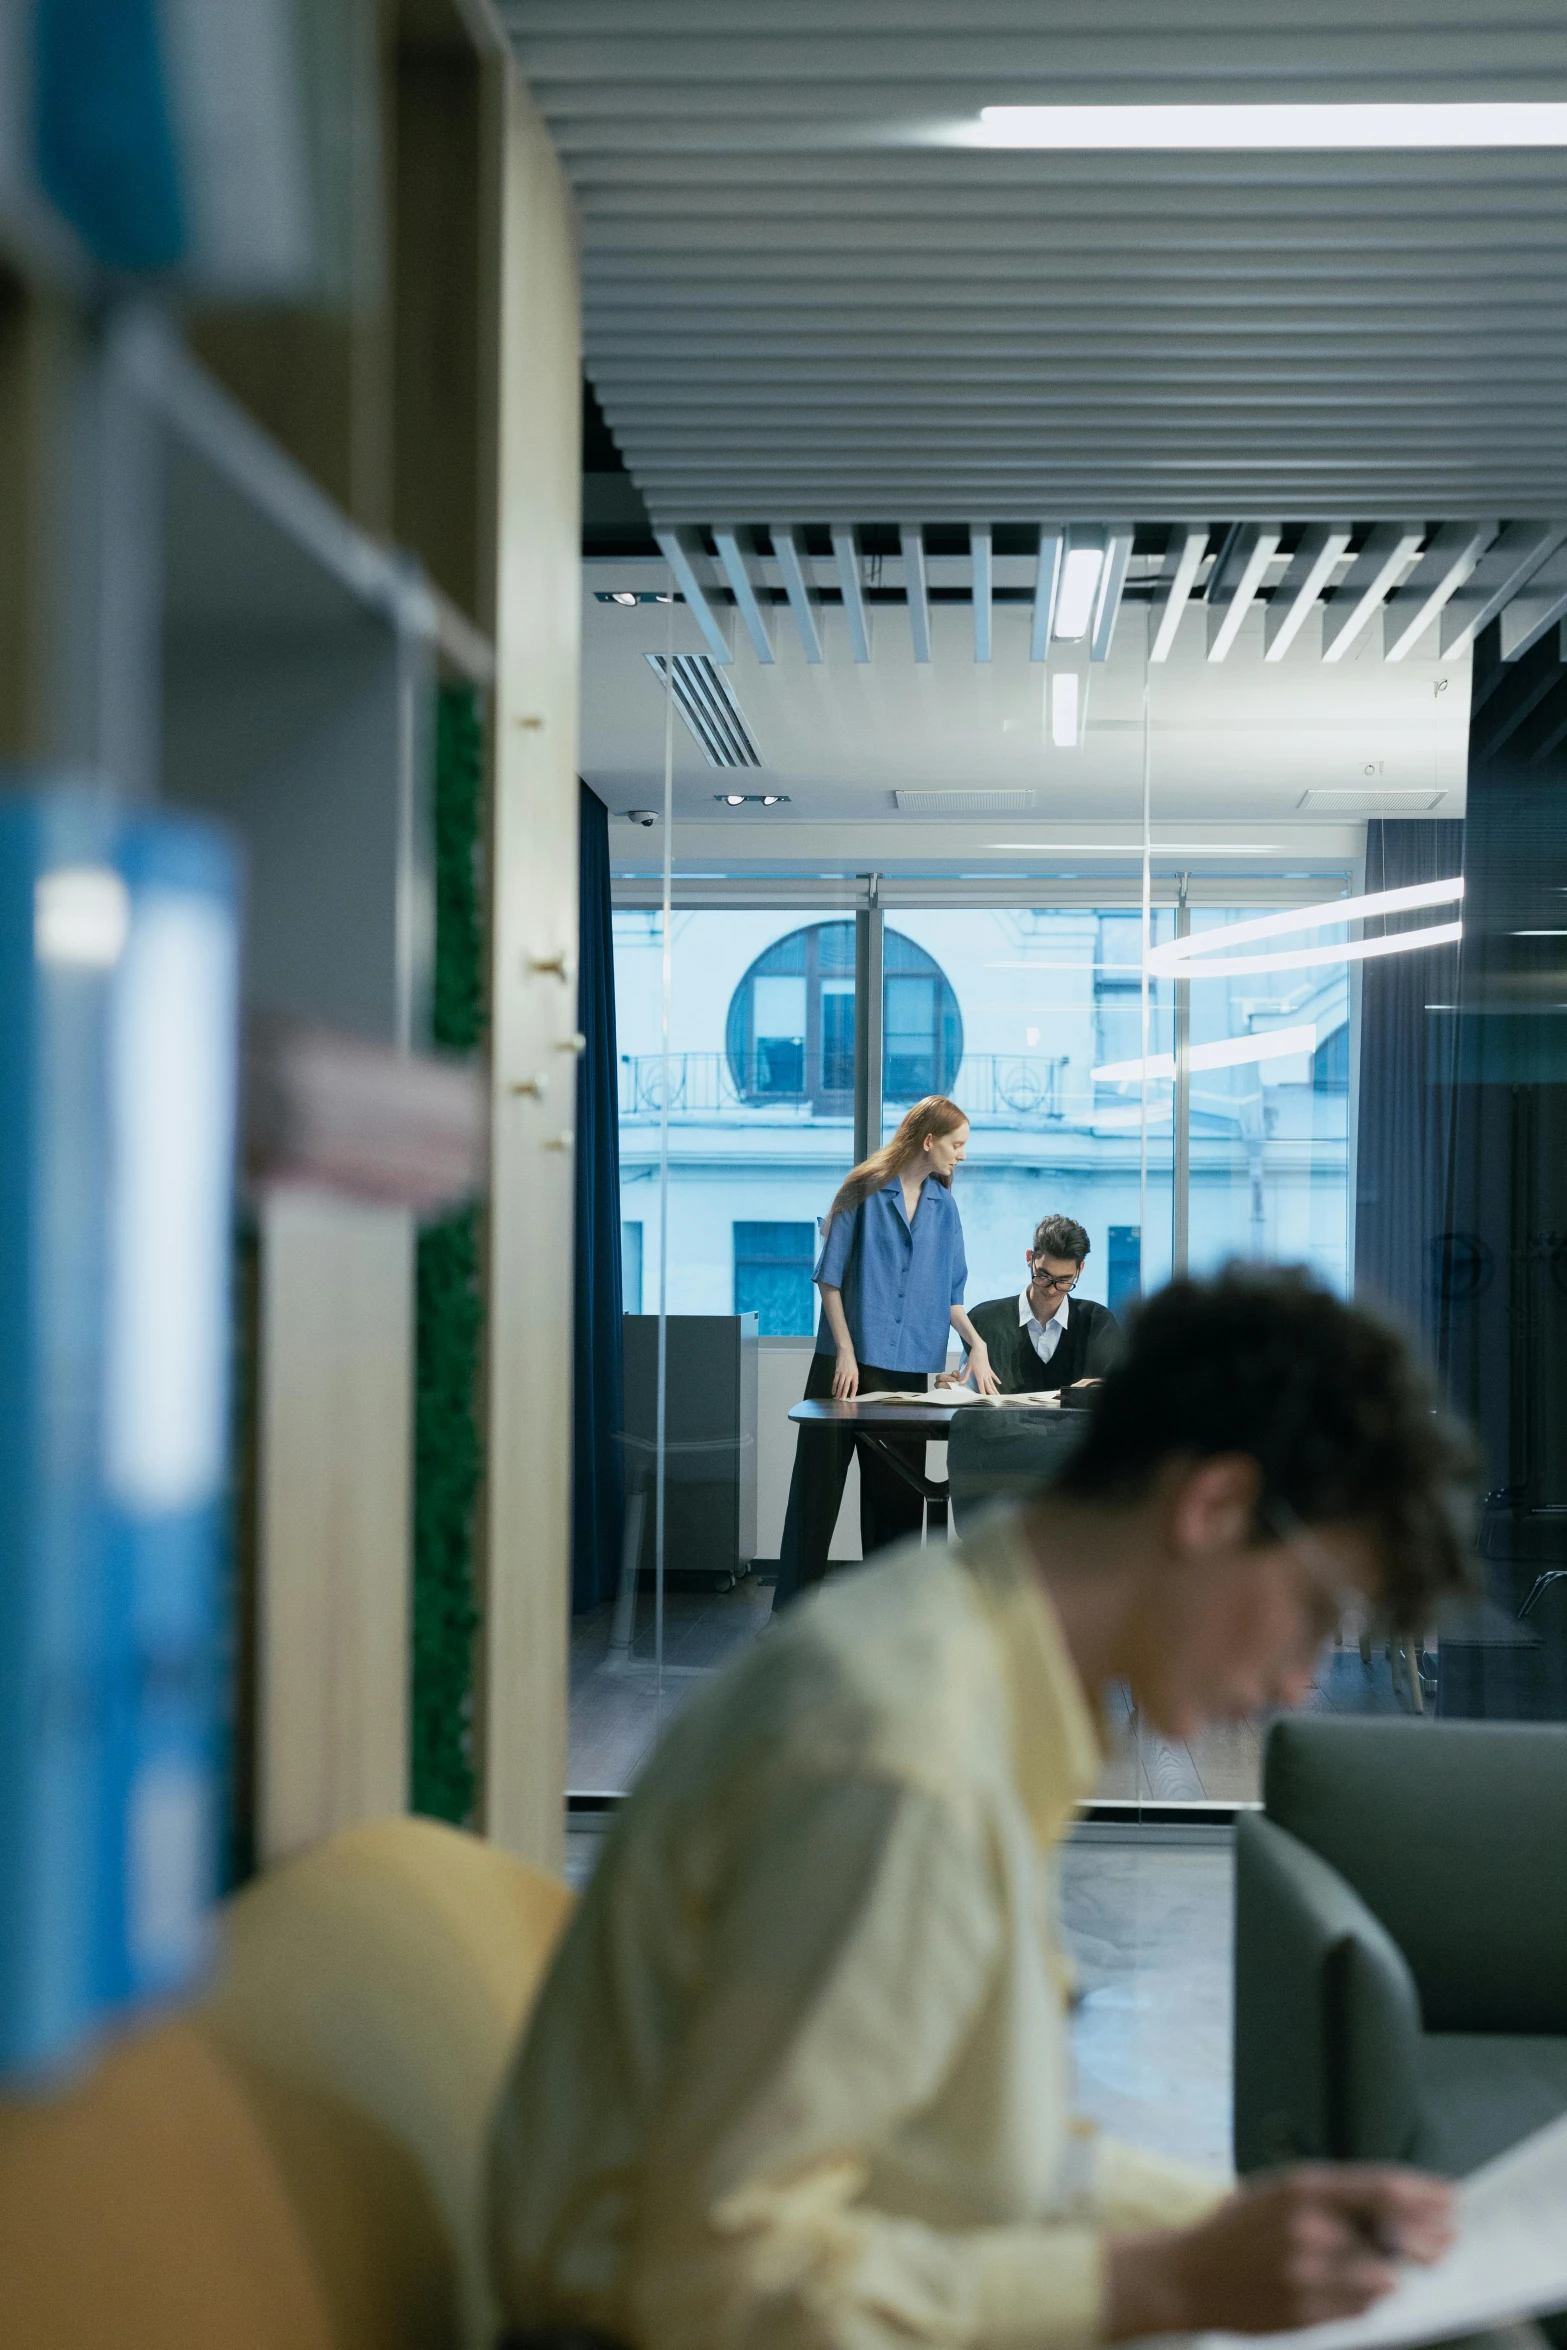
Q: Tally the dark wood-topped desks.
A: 1